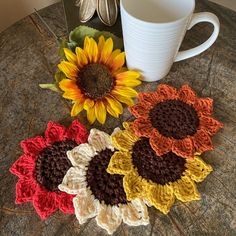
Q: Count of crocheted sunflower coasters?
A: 4